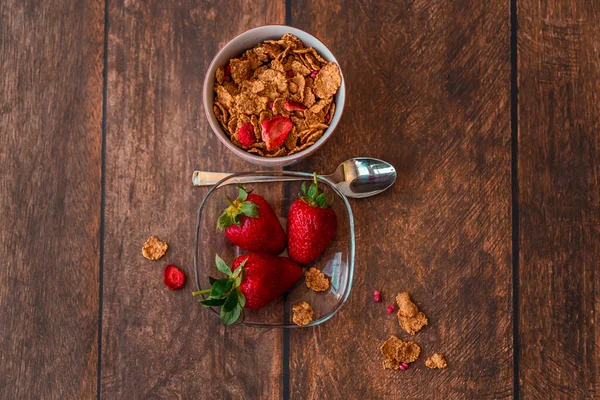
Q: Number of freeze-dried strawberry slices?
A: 4